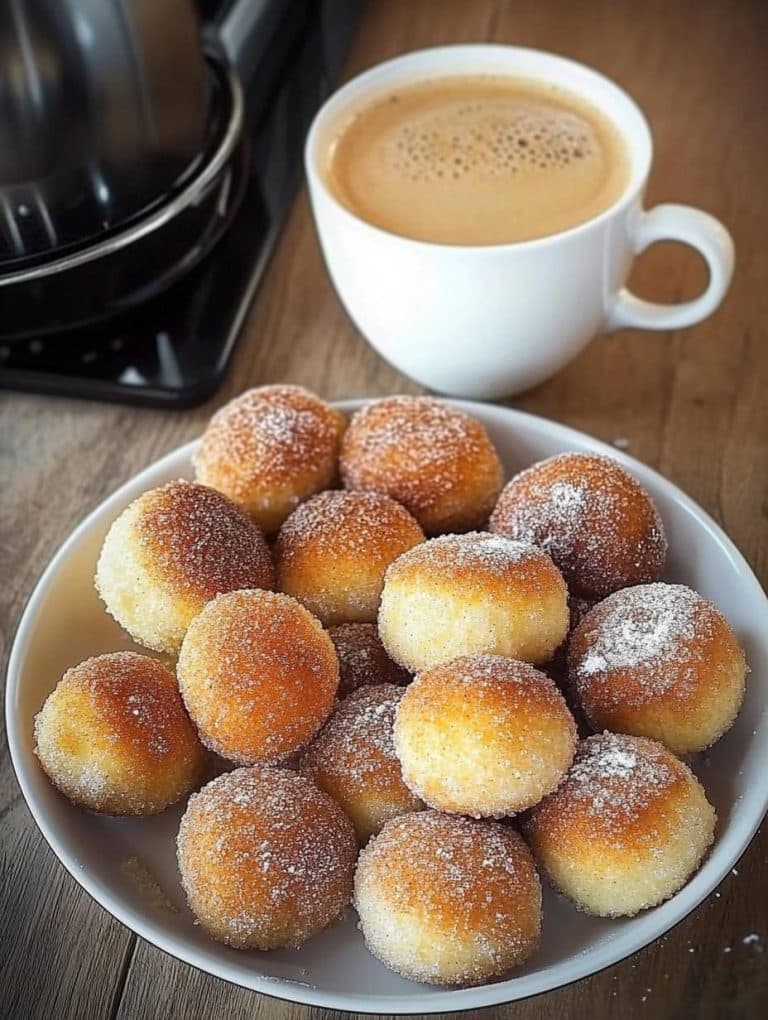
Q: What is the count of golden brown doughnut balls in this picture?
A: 15